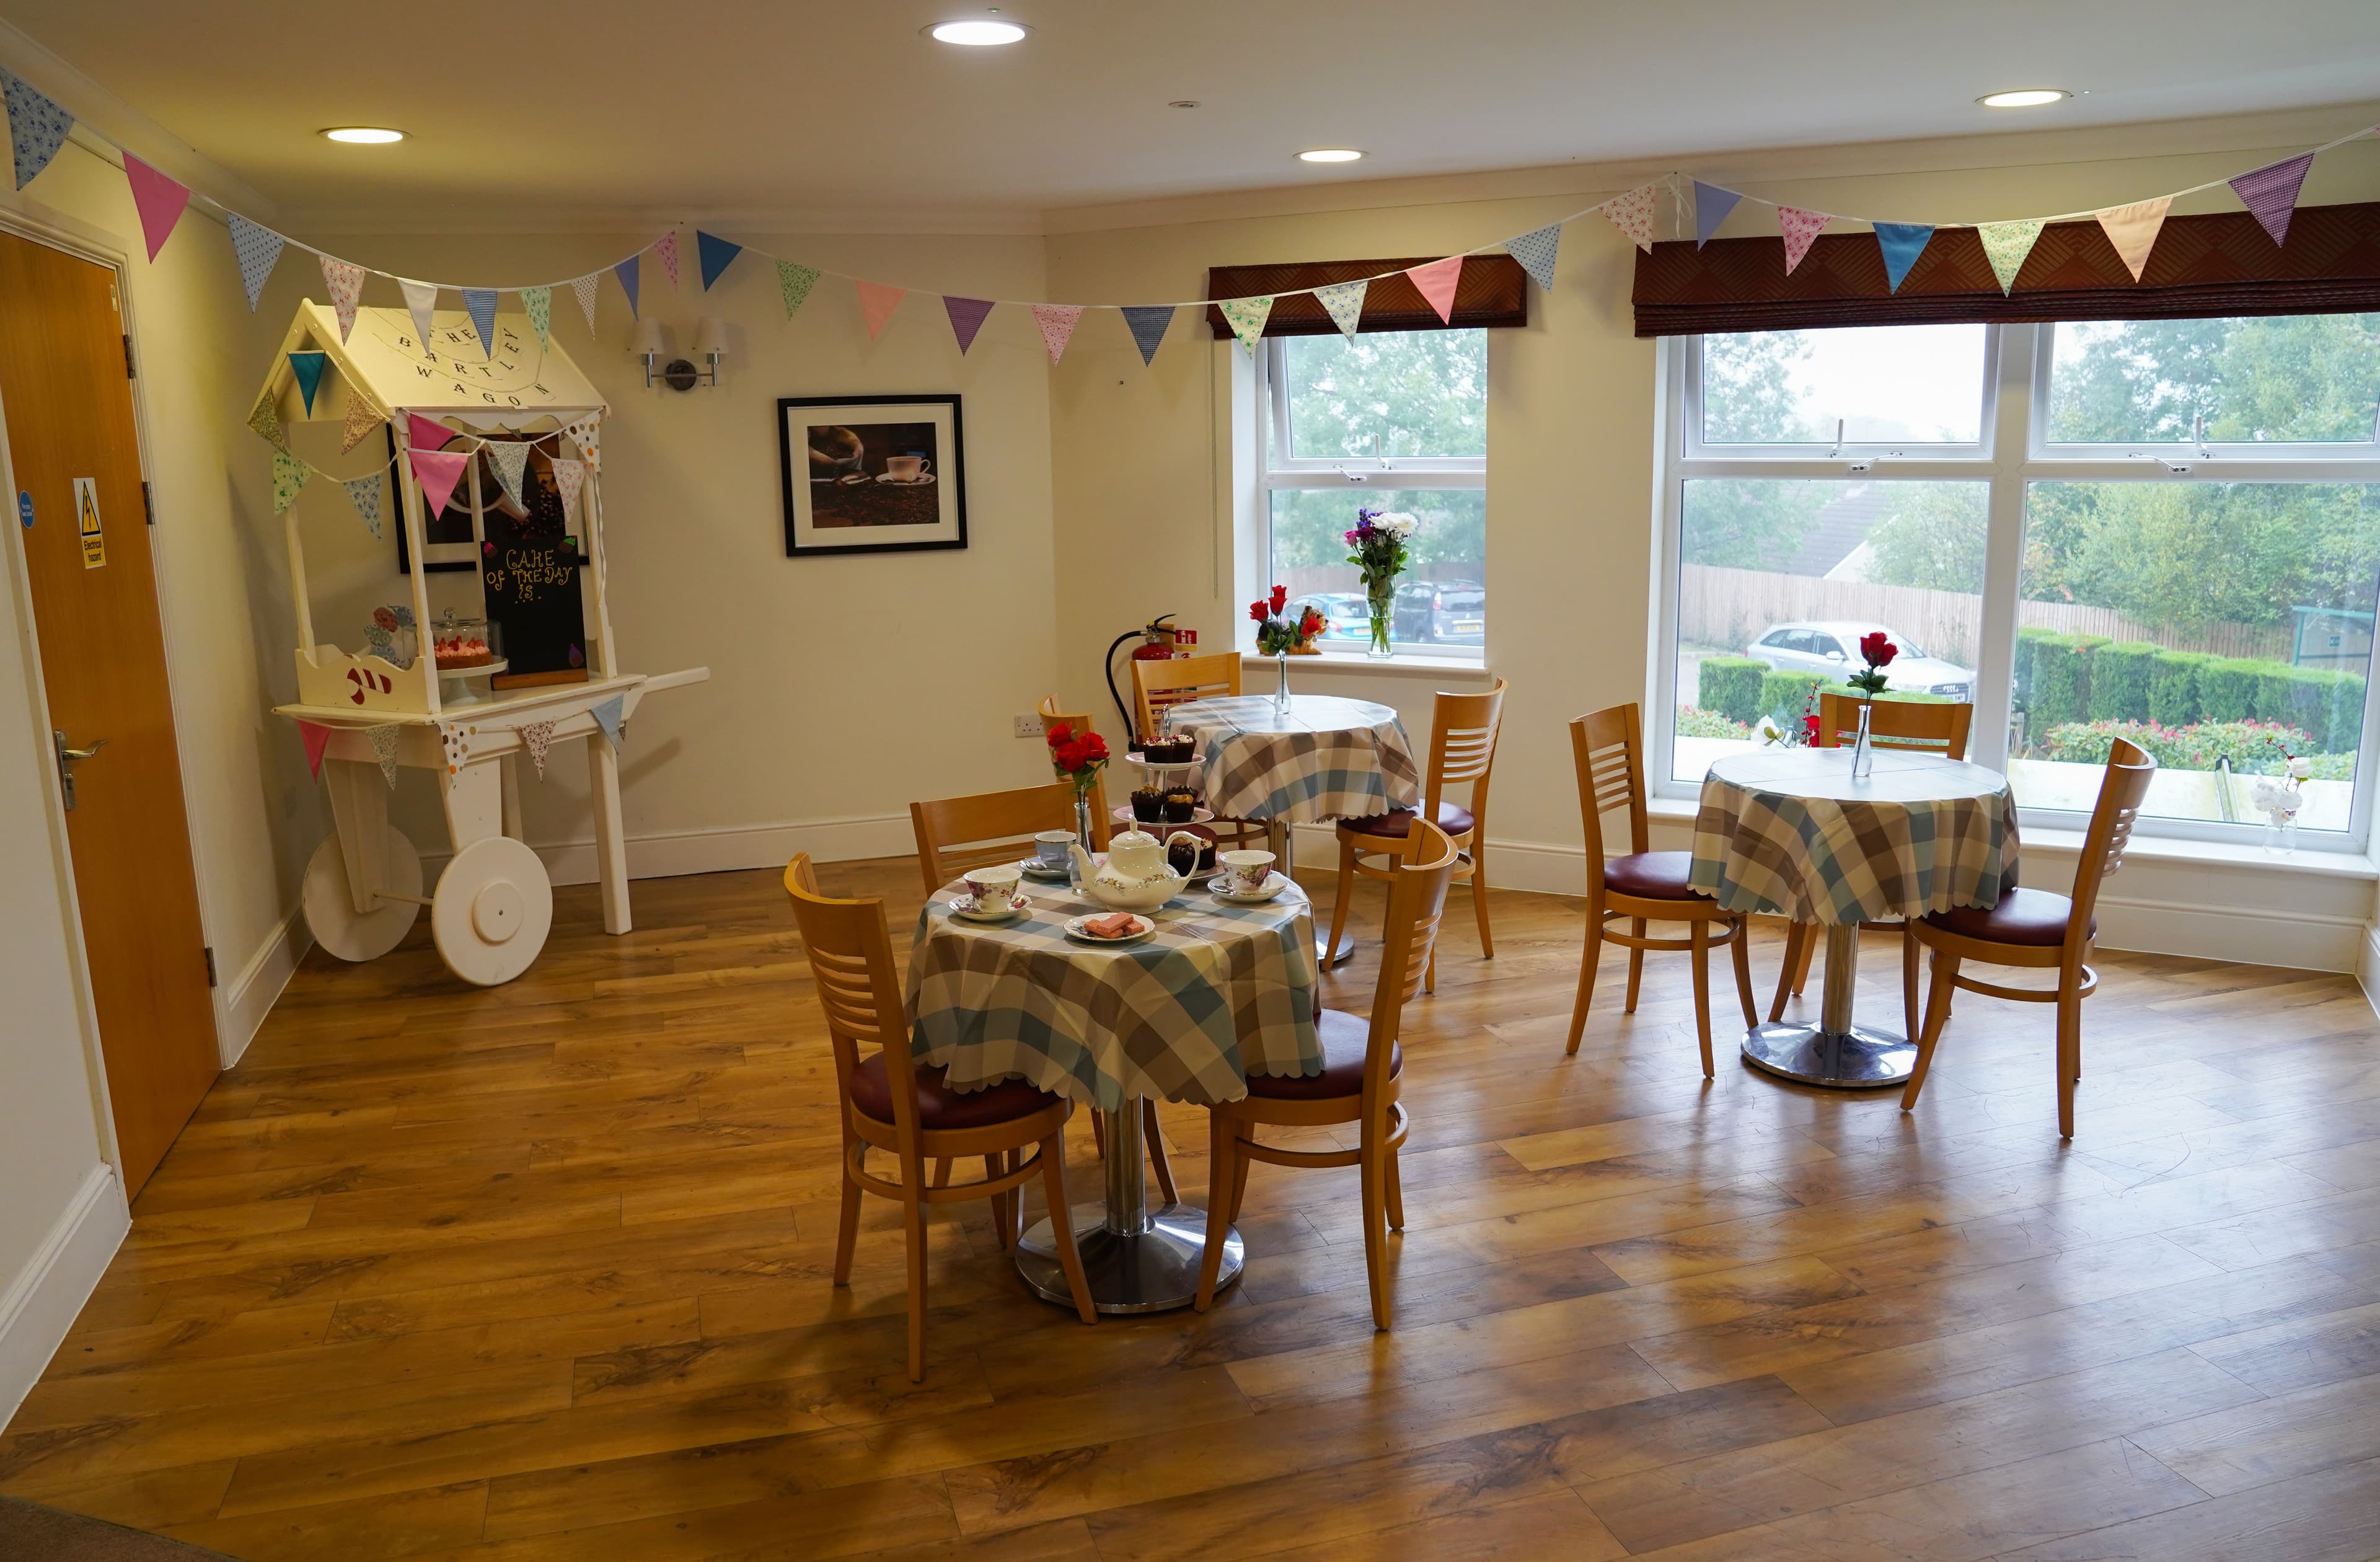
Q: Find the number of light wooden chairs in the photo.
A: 9